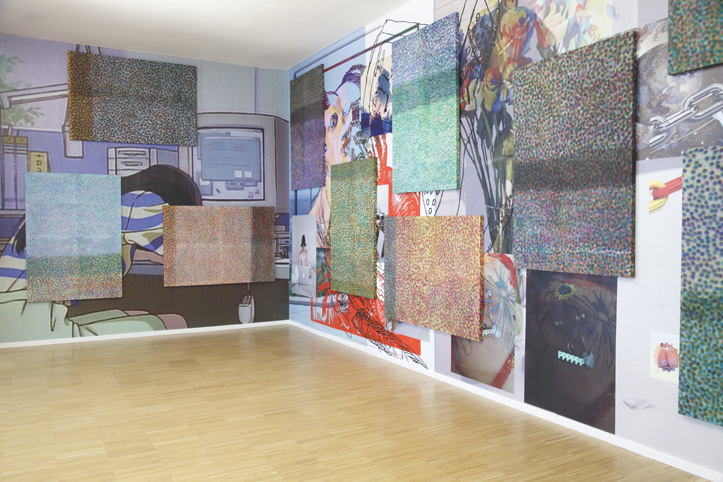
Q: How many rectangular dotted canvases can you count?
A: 10